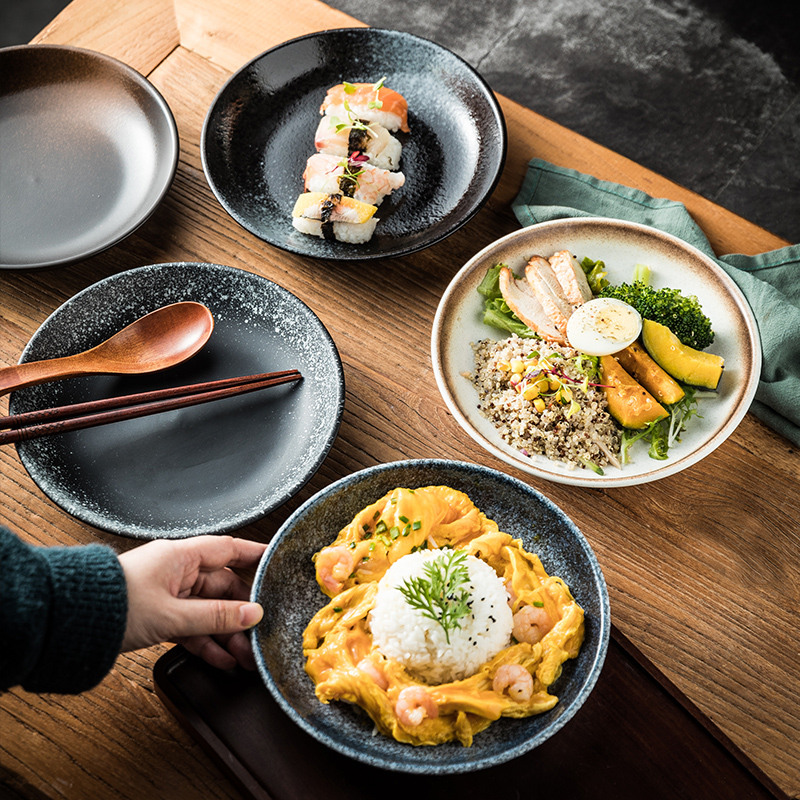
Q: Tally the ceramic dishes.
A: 5